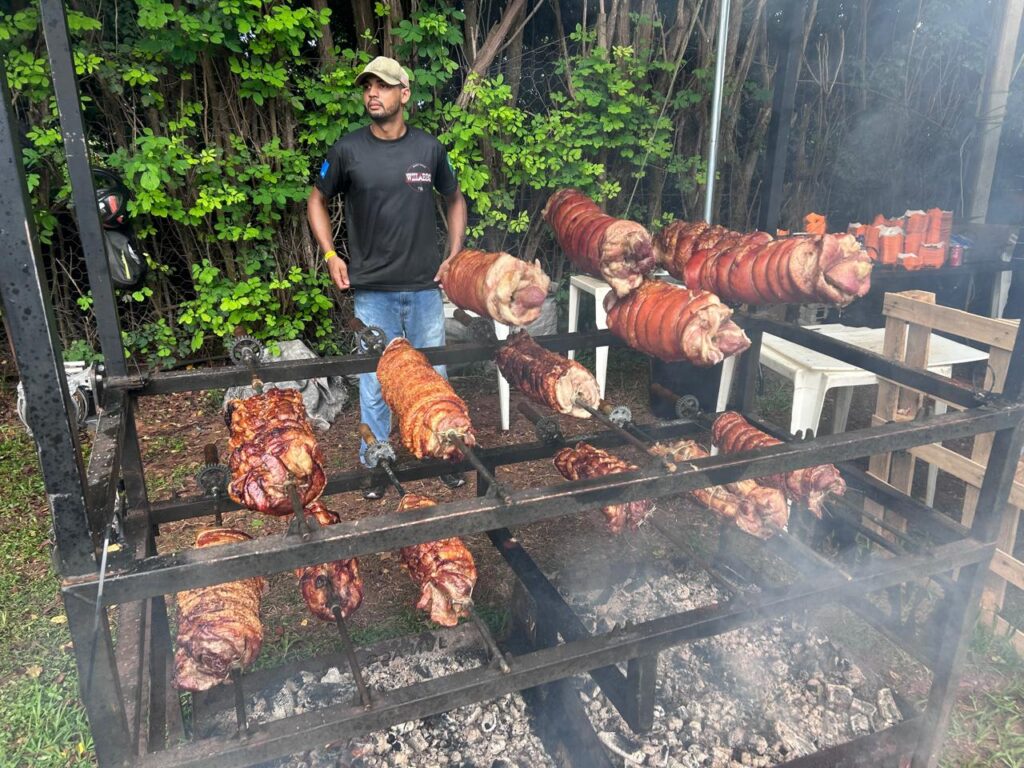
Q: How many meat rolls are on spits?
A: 14